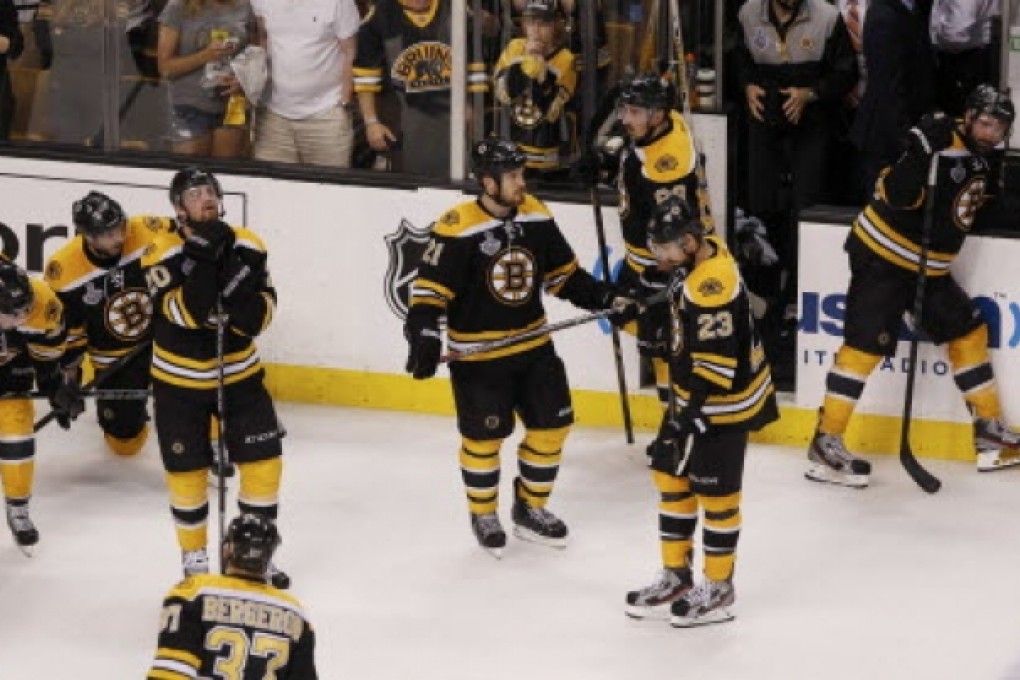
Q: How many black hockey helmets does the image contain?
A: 8